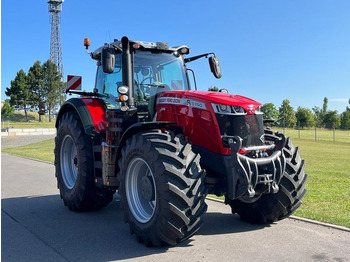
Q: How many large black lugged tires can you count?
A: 3